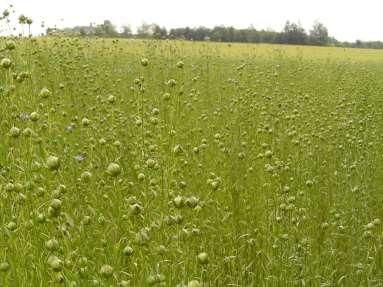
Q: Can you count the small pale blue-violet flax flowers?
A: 3